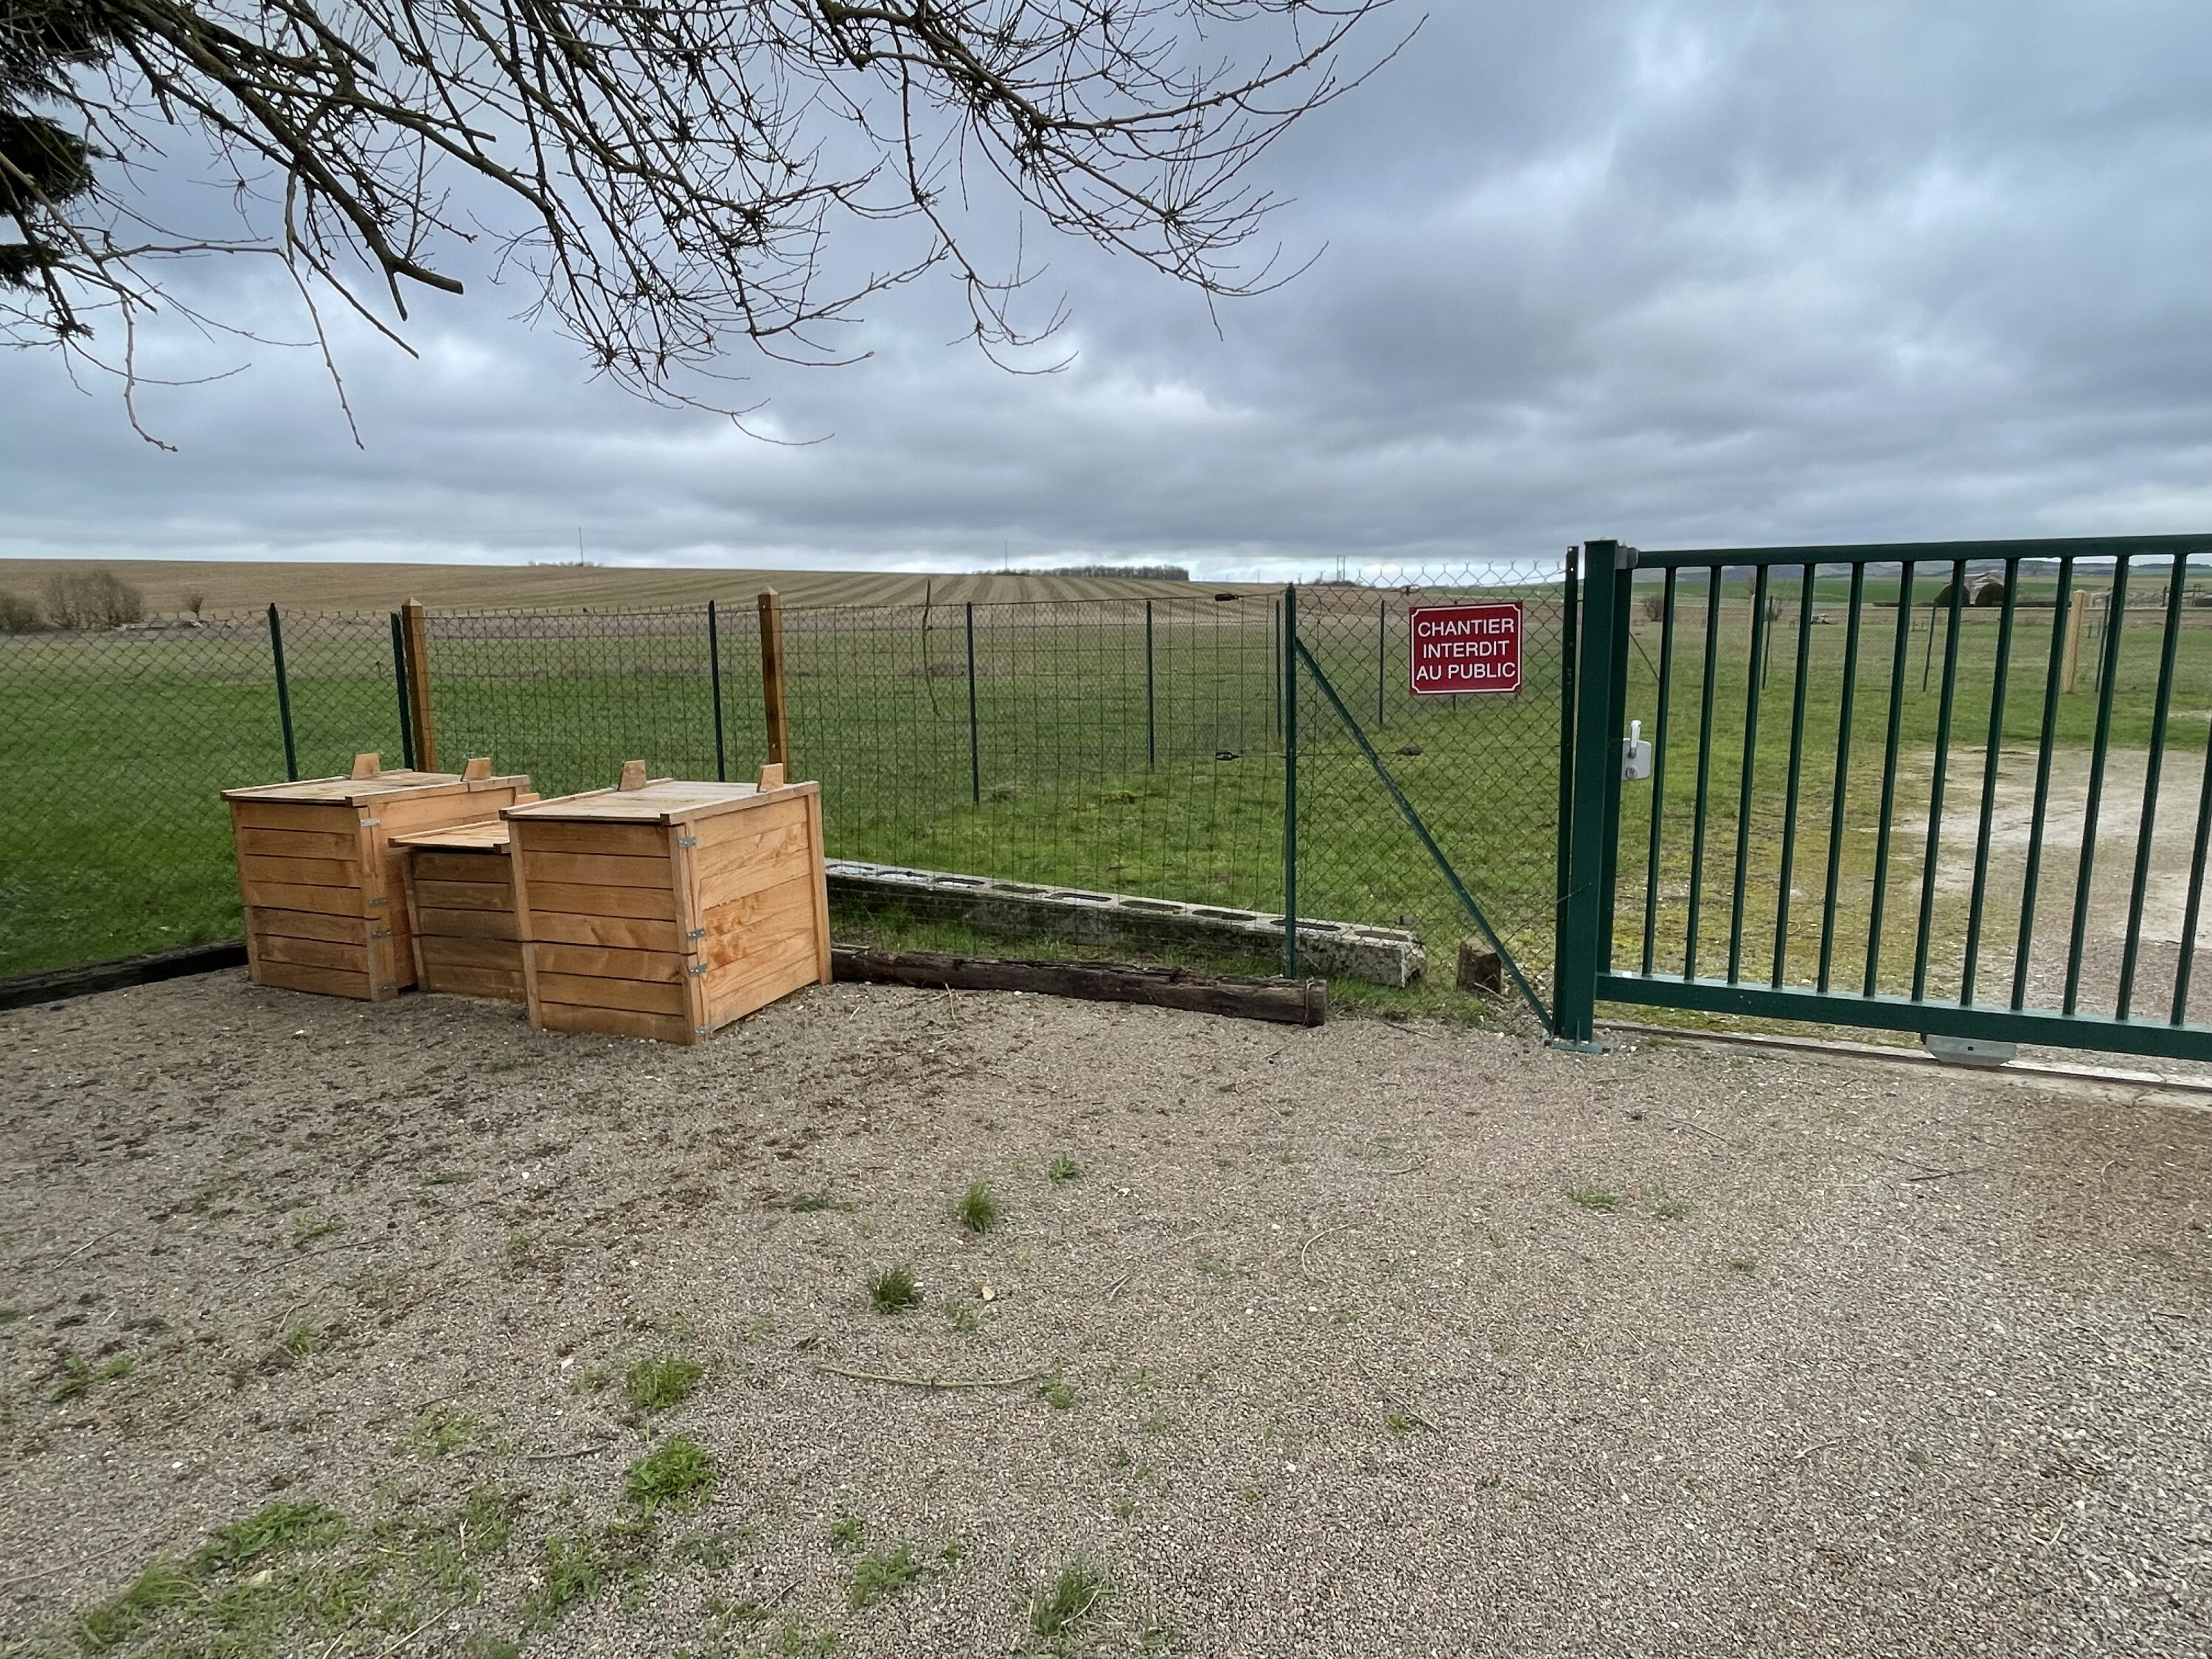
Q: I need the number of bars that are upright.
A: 12